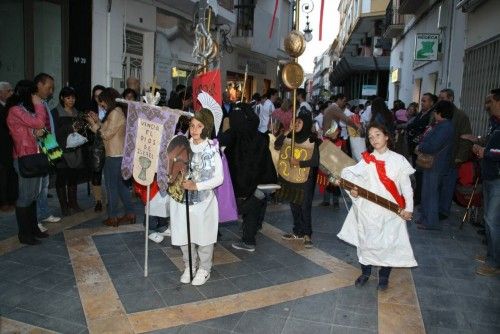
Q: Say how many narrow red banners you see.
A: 2